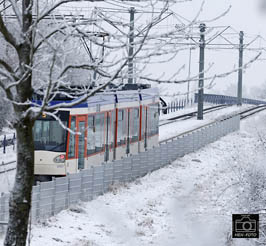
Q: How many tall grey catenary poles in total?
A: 3